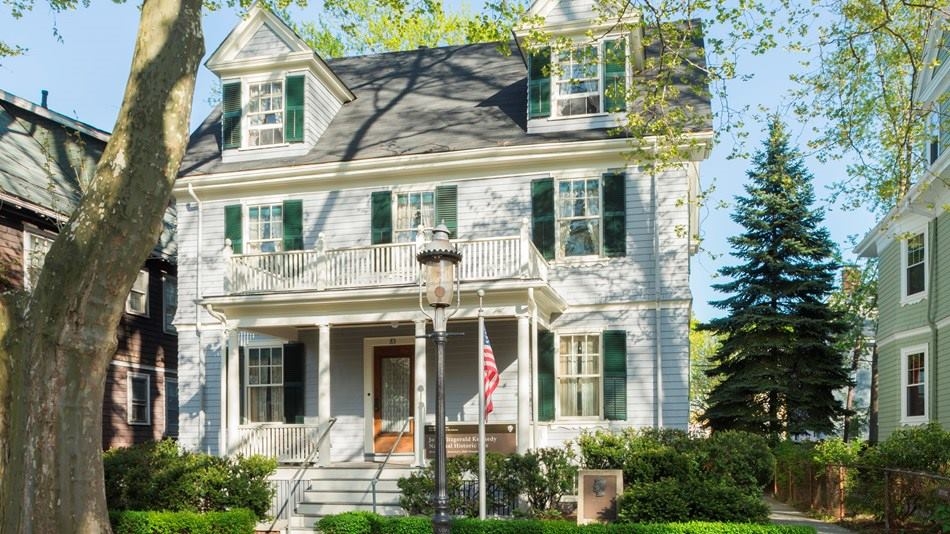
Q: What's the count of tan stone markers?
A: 1